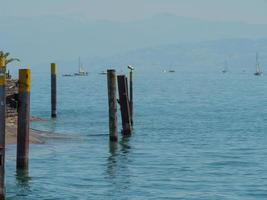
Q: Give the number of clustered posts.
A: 3